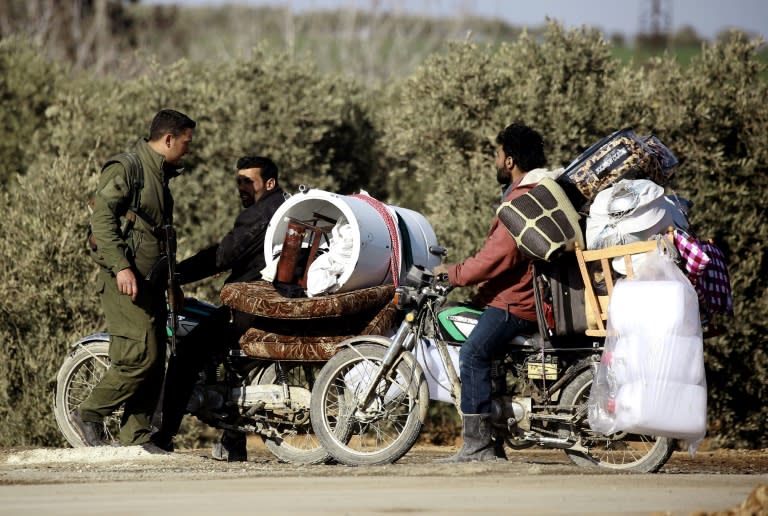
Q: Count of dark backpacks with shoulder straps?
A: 1